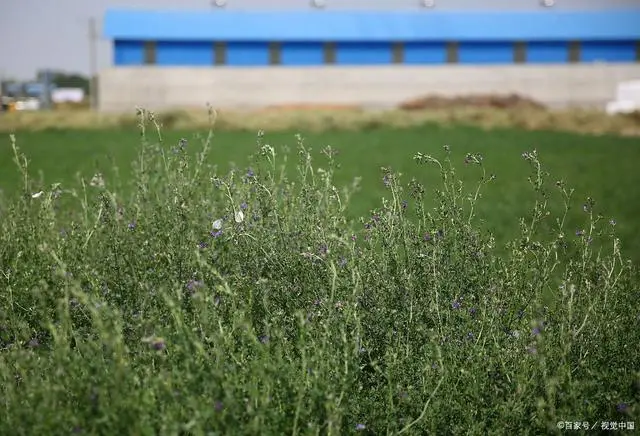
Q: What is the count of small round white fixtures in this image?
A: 4